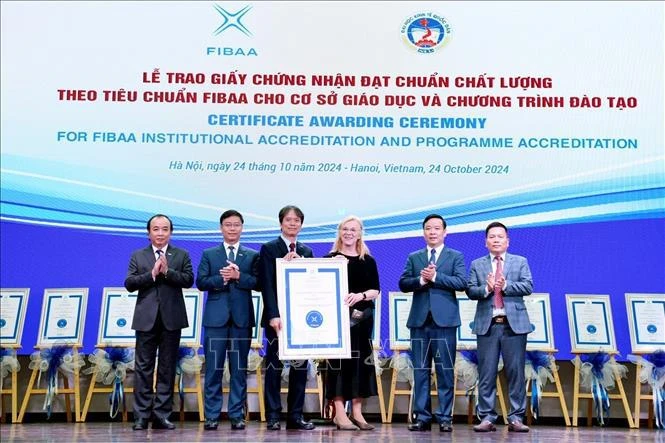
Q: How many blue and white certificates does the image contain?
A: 12